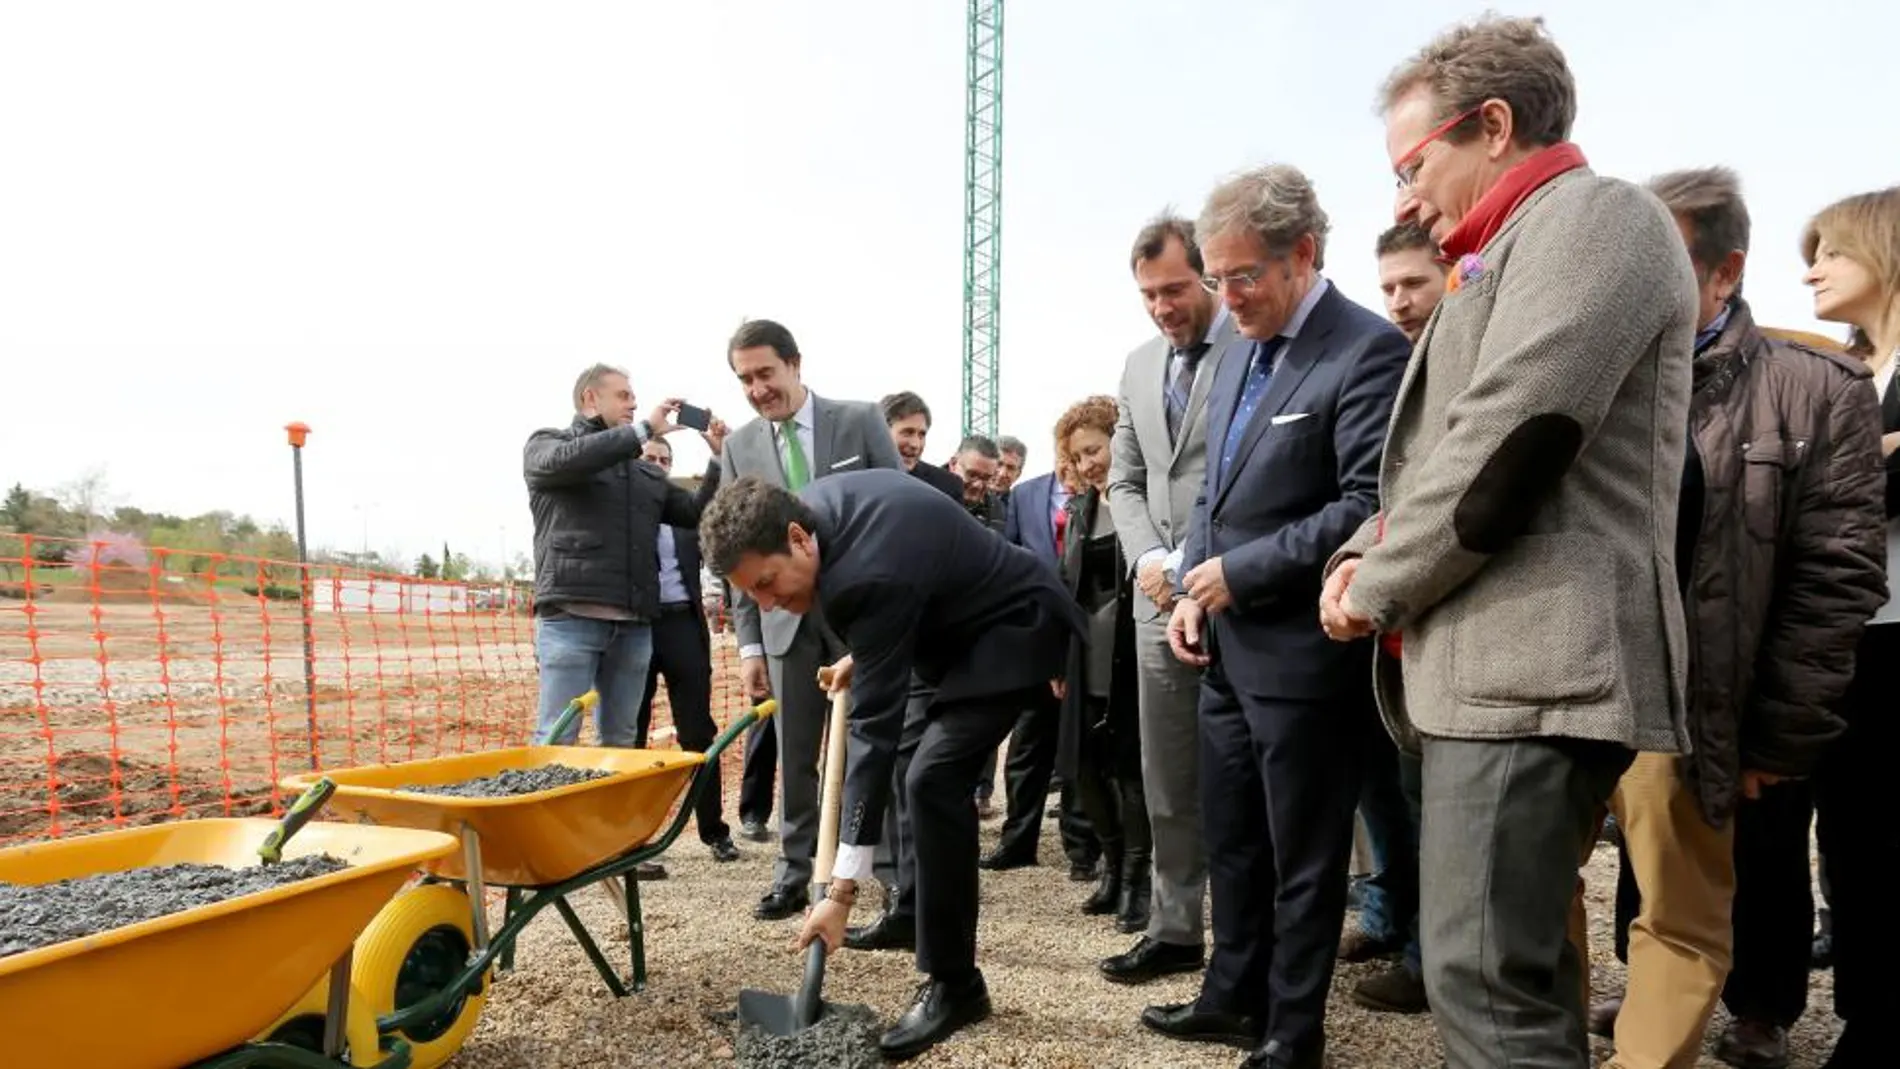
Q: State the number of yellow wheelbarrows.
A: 2